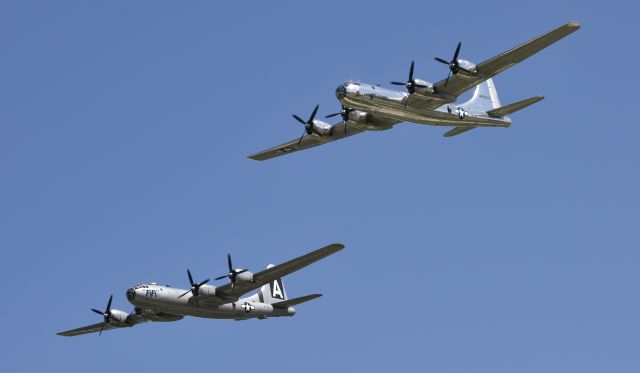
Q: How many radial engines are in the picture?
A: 8